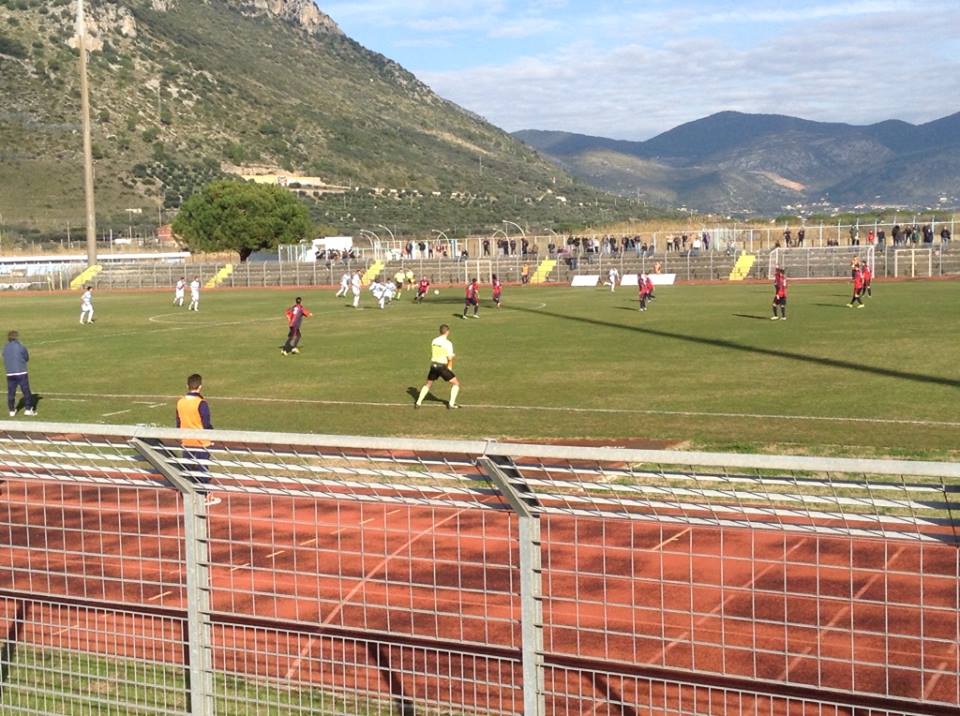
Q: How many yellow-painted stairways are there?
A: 5